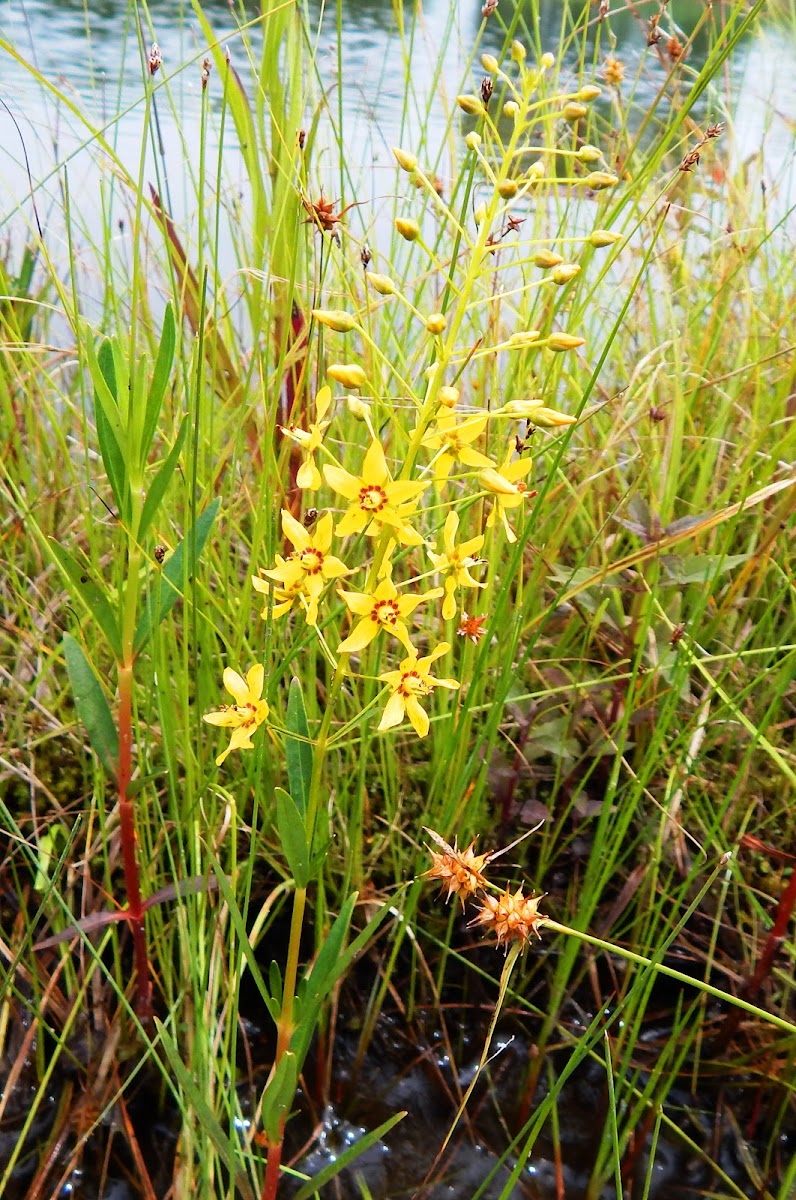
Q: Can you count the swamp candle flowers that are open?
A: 11